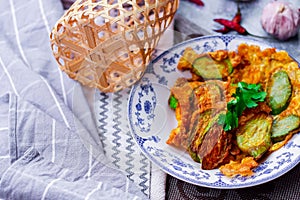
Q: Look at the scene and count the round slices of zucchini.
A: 4